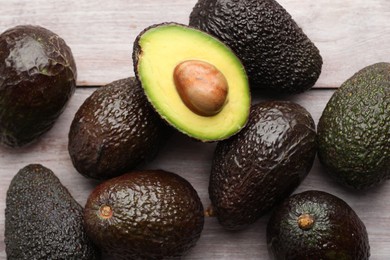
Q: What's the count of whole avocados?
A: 8